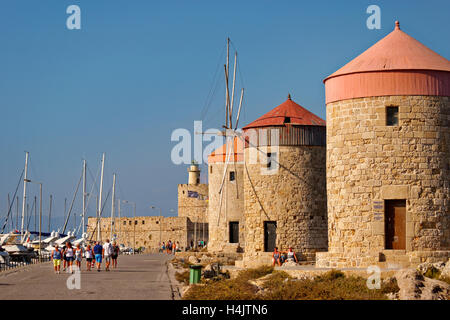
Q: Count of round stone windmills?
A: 3